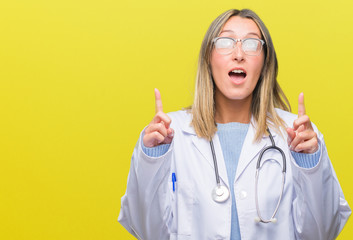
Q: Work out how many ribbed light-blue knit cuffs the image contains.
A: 2